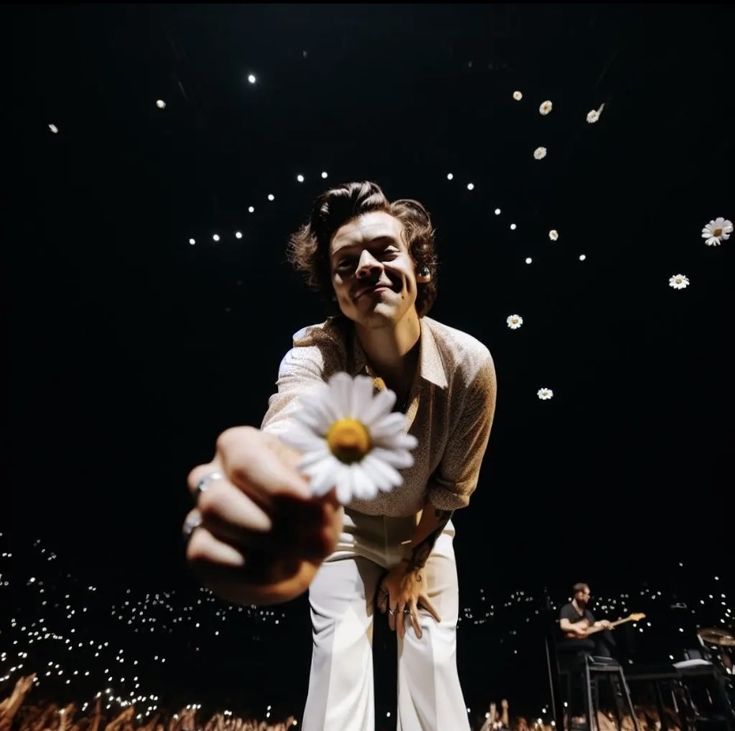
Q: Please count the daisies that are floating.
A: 9